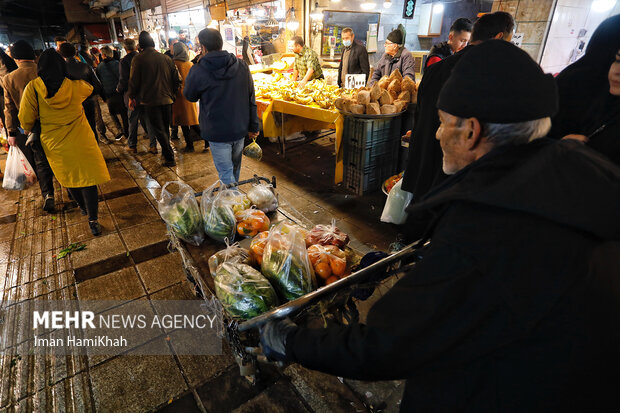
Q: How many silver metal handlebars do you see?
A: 1